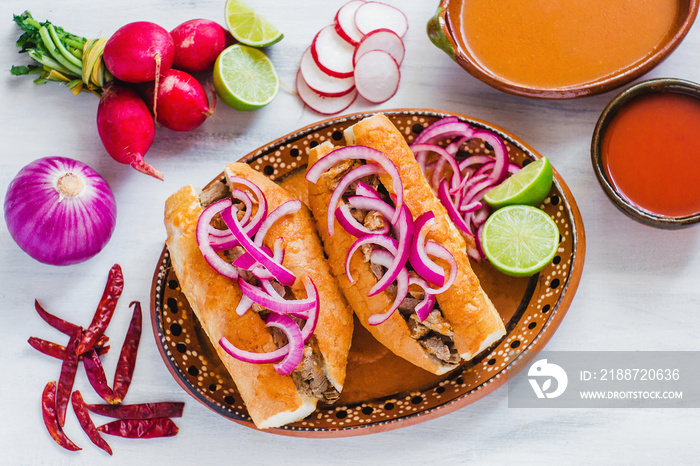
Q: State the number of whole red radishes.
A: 4